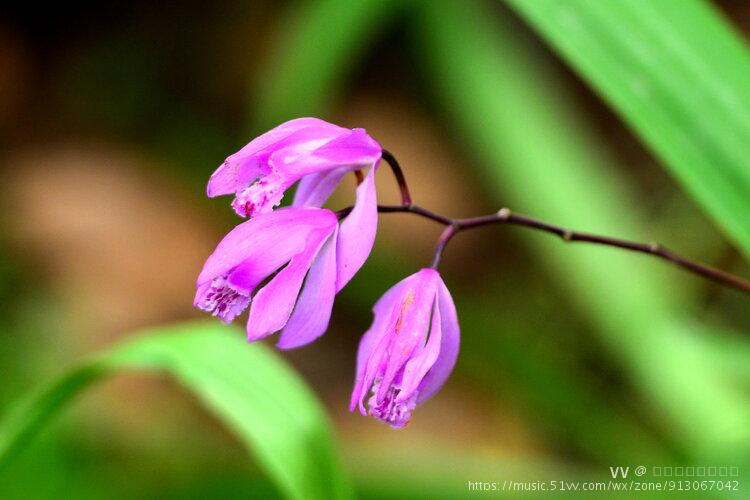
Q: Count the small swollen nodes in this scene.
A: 3